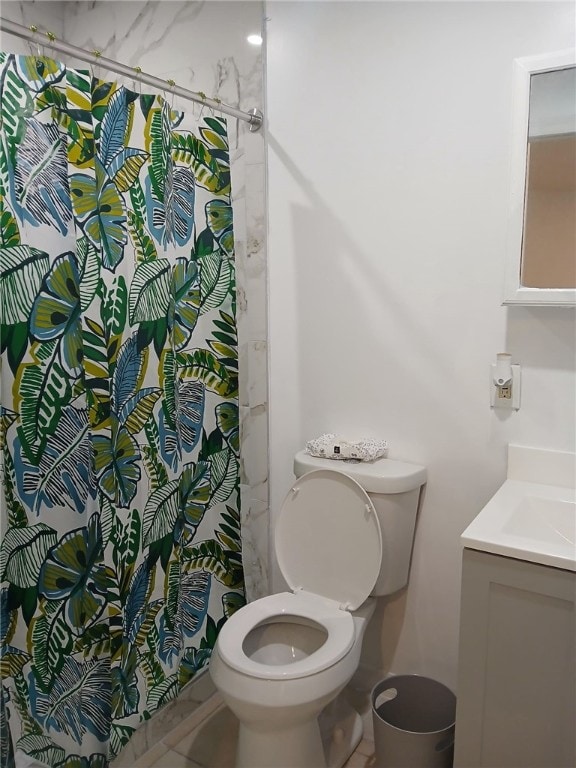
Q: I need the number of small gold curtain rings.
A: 7